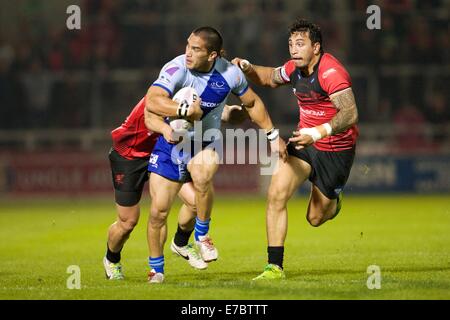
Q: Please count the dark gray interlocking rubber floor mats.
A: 0